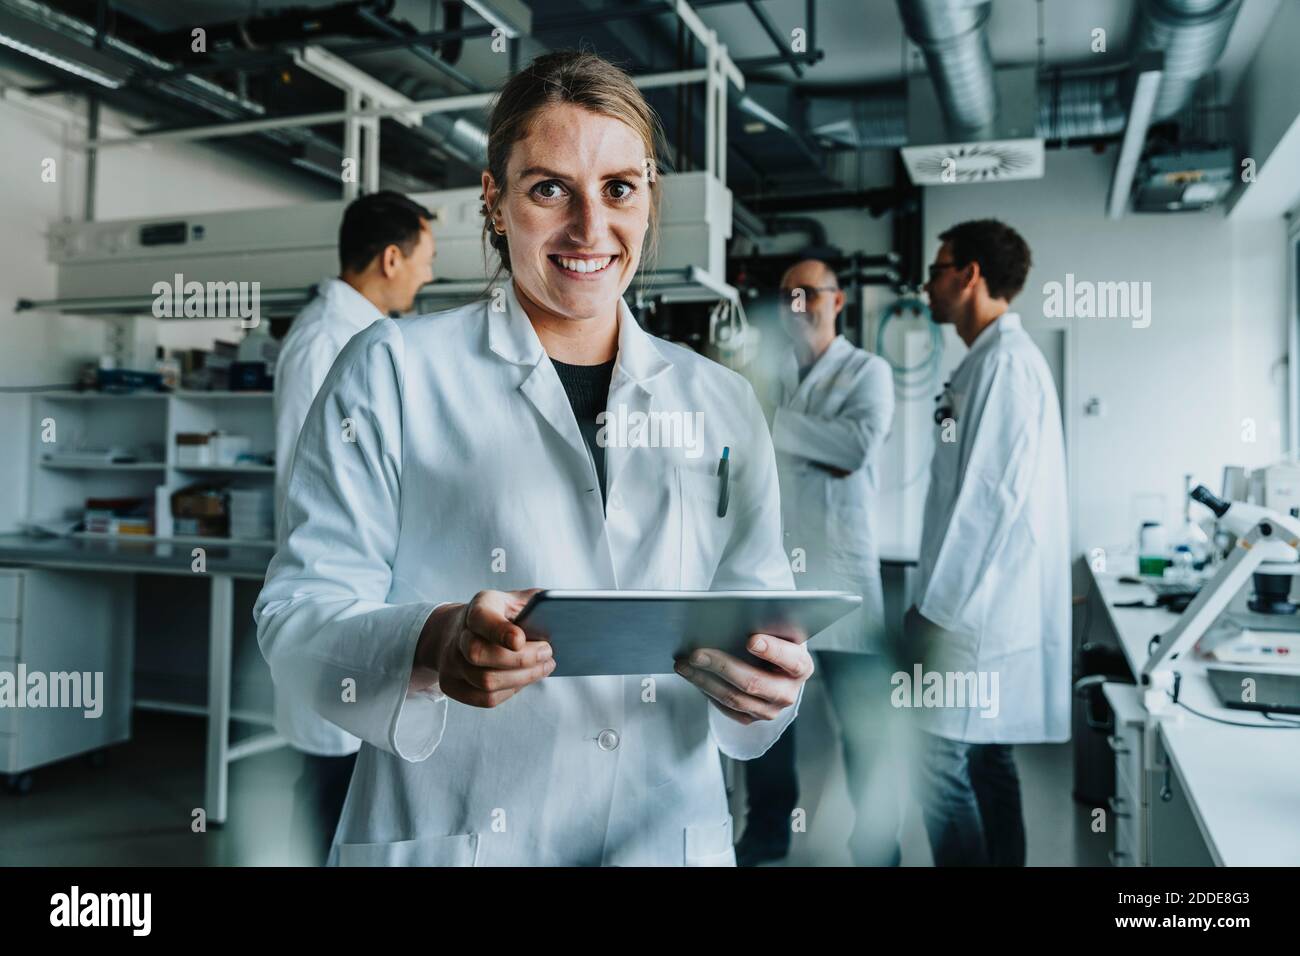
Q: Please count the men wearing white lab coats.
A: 3